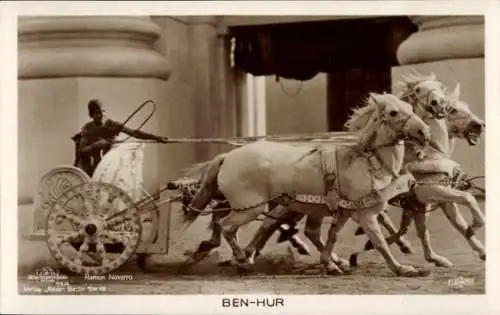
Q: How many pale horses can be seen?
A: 3